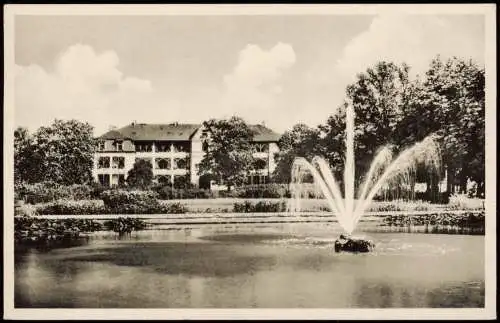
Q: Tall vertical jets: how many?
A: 1